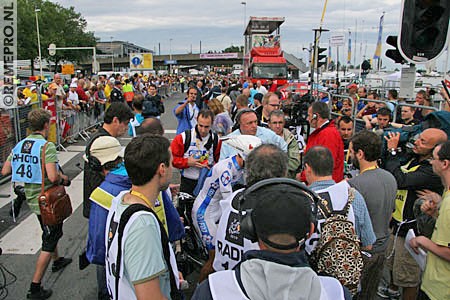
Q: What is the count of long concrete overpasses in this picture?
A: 1